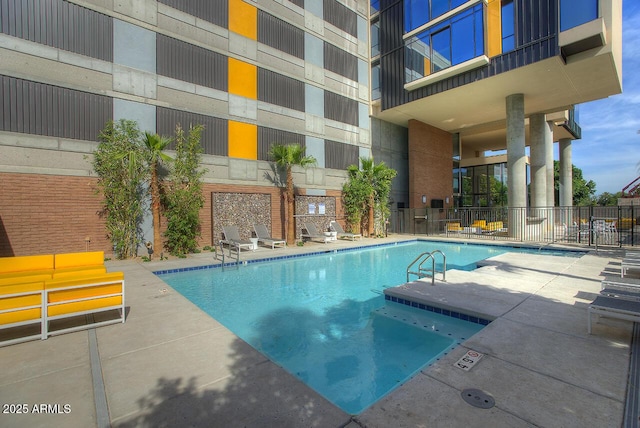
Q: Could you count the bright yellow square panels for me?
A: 3